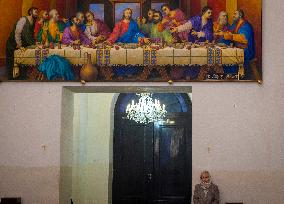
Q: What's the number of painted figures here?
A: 13